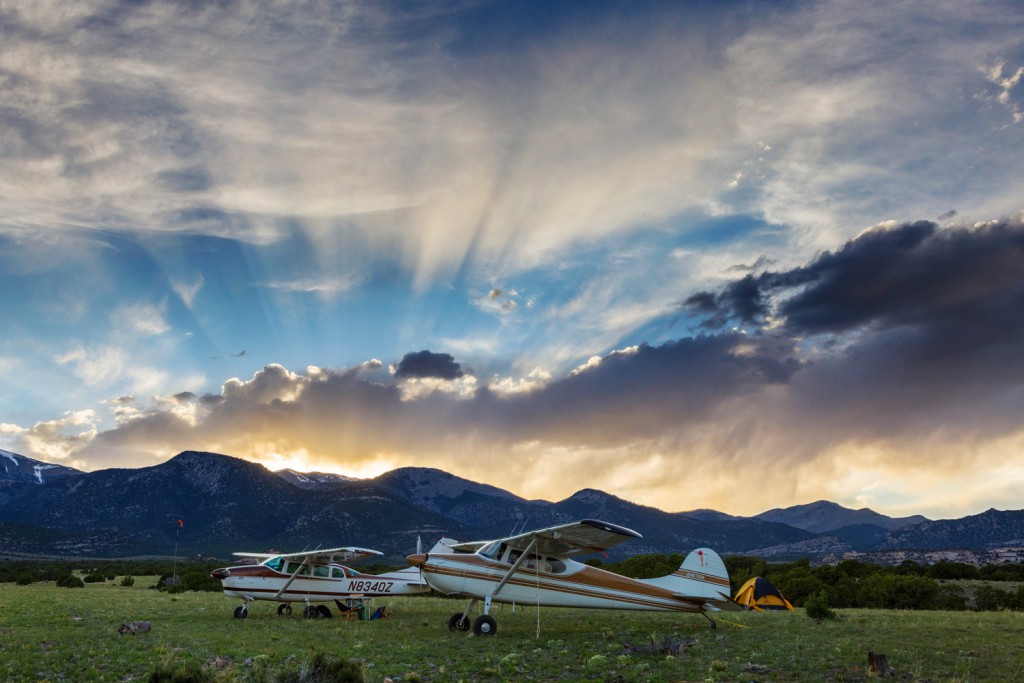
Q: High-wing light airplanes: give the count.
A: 2